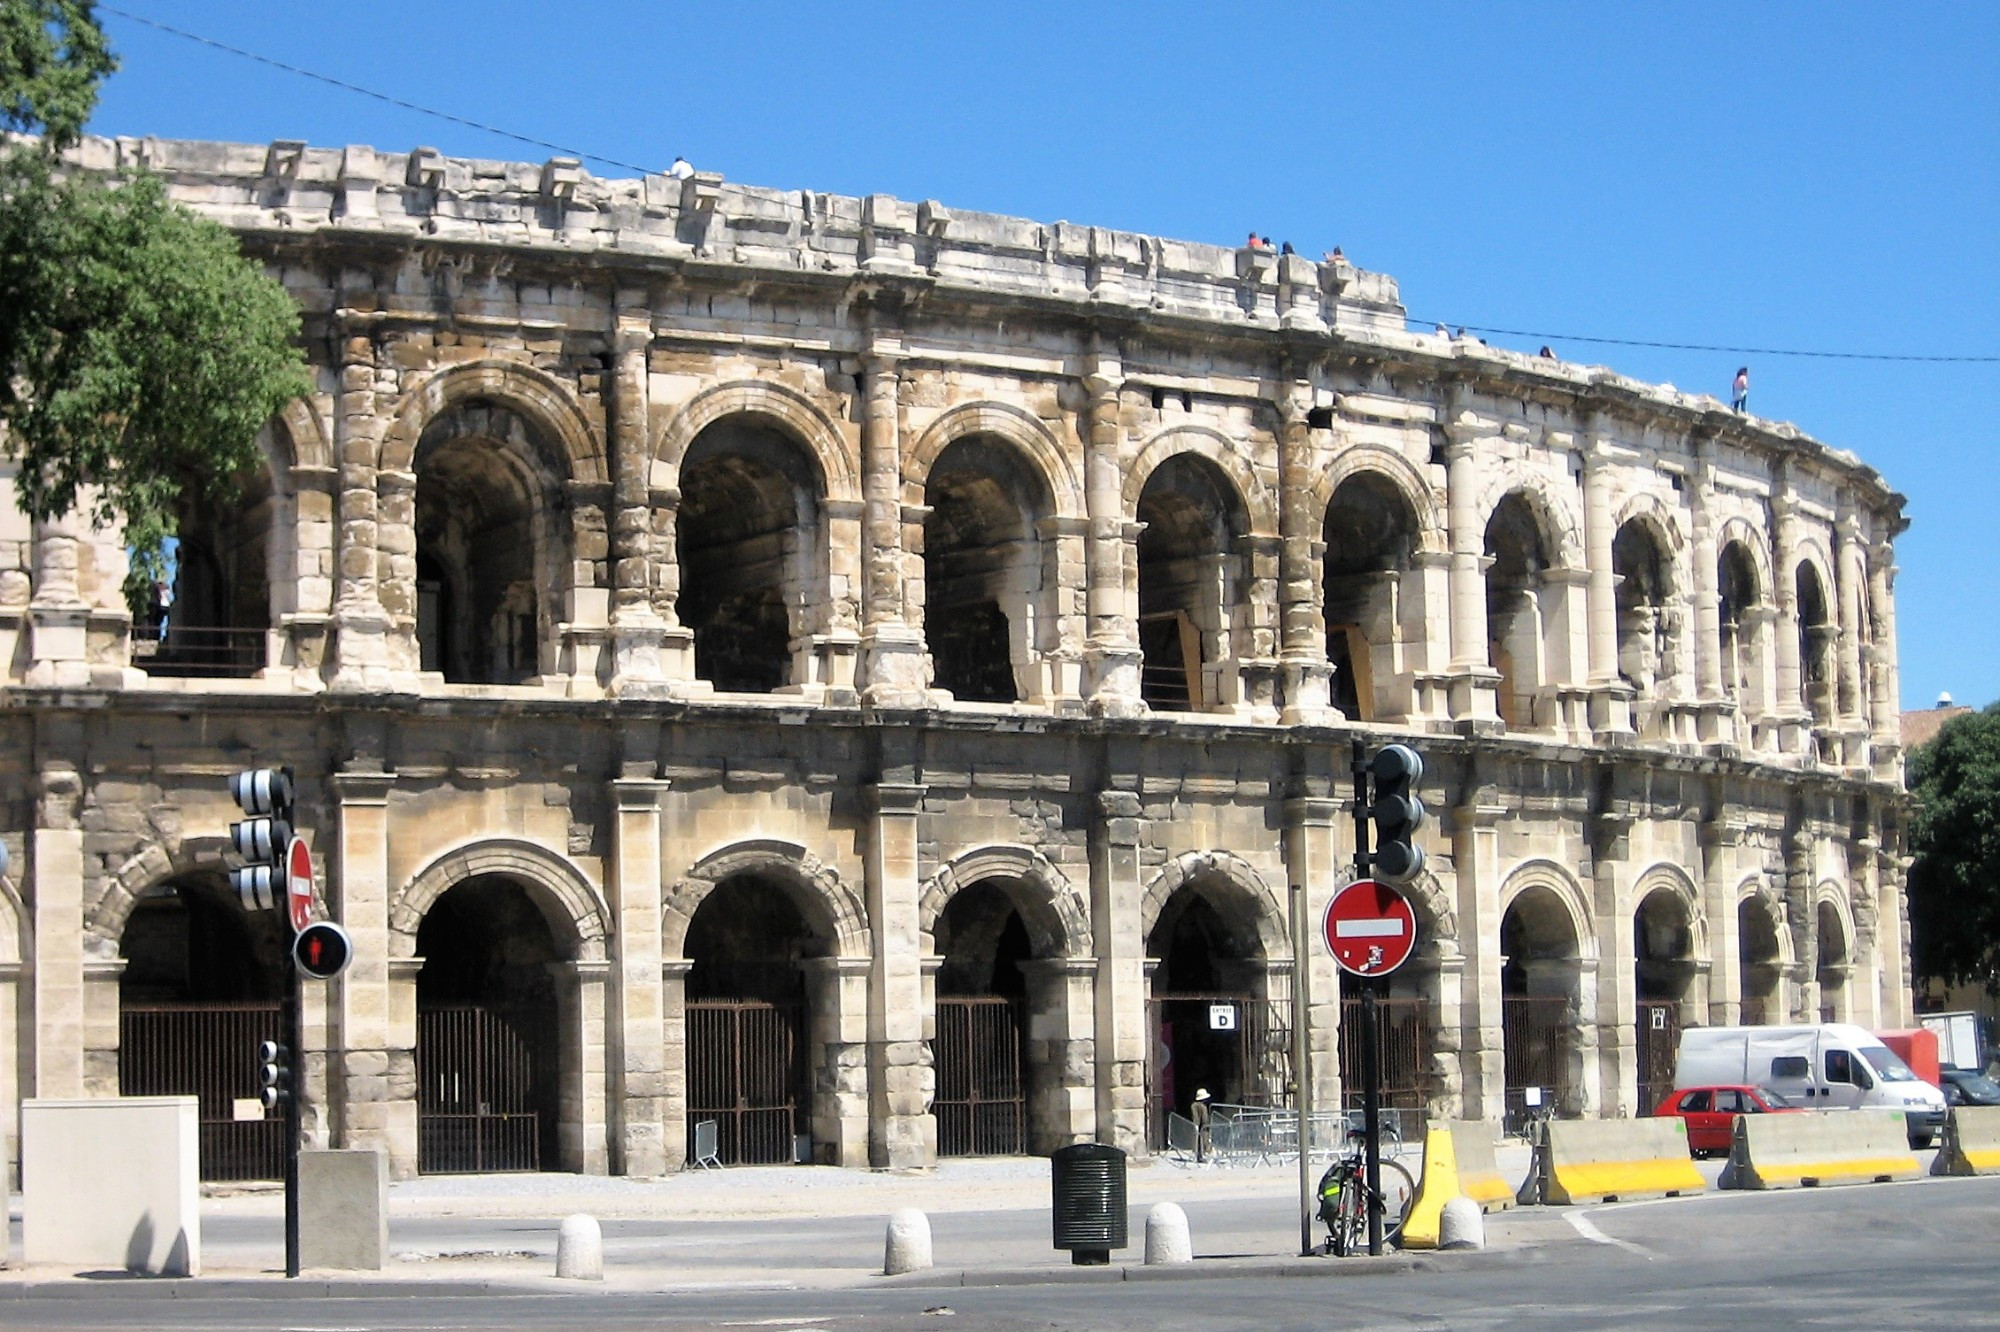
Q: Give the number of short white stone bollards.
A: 4